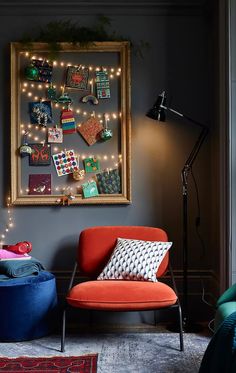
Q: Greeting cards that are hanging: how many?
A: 13